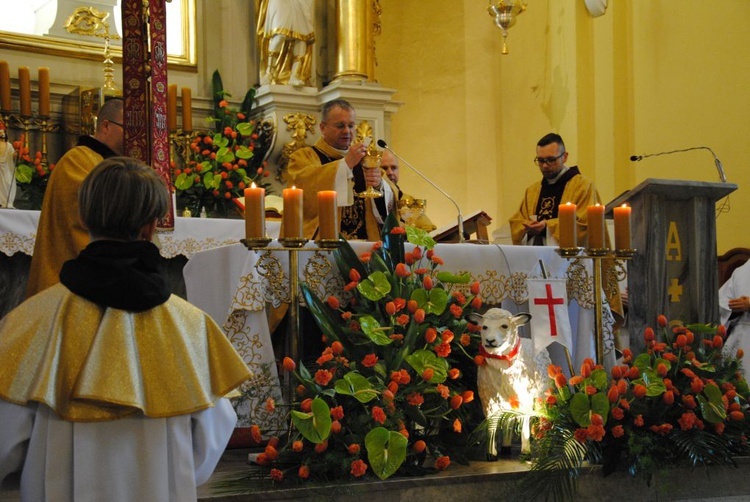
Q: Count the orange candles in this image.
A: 11